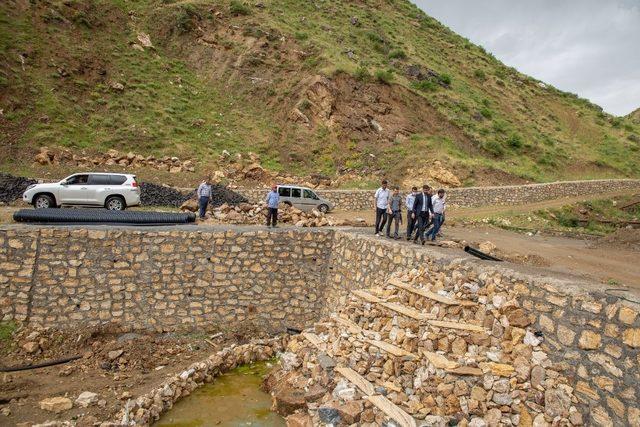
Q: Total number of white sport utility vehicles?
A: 1